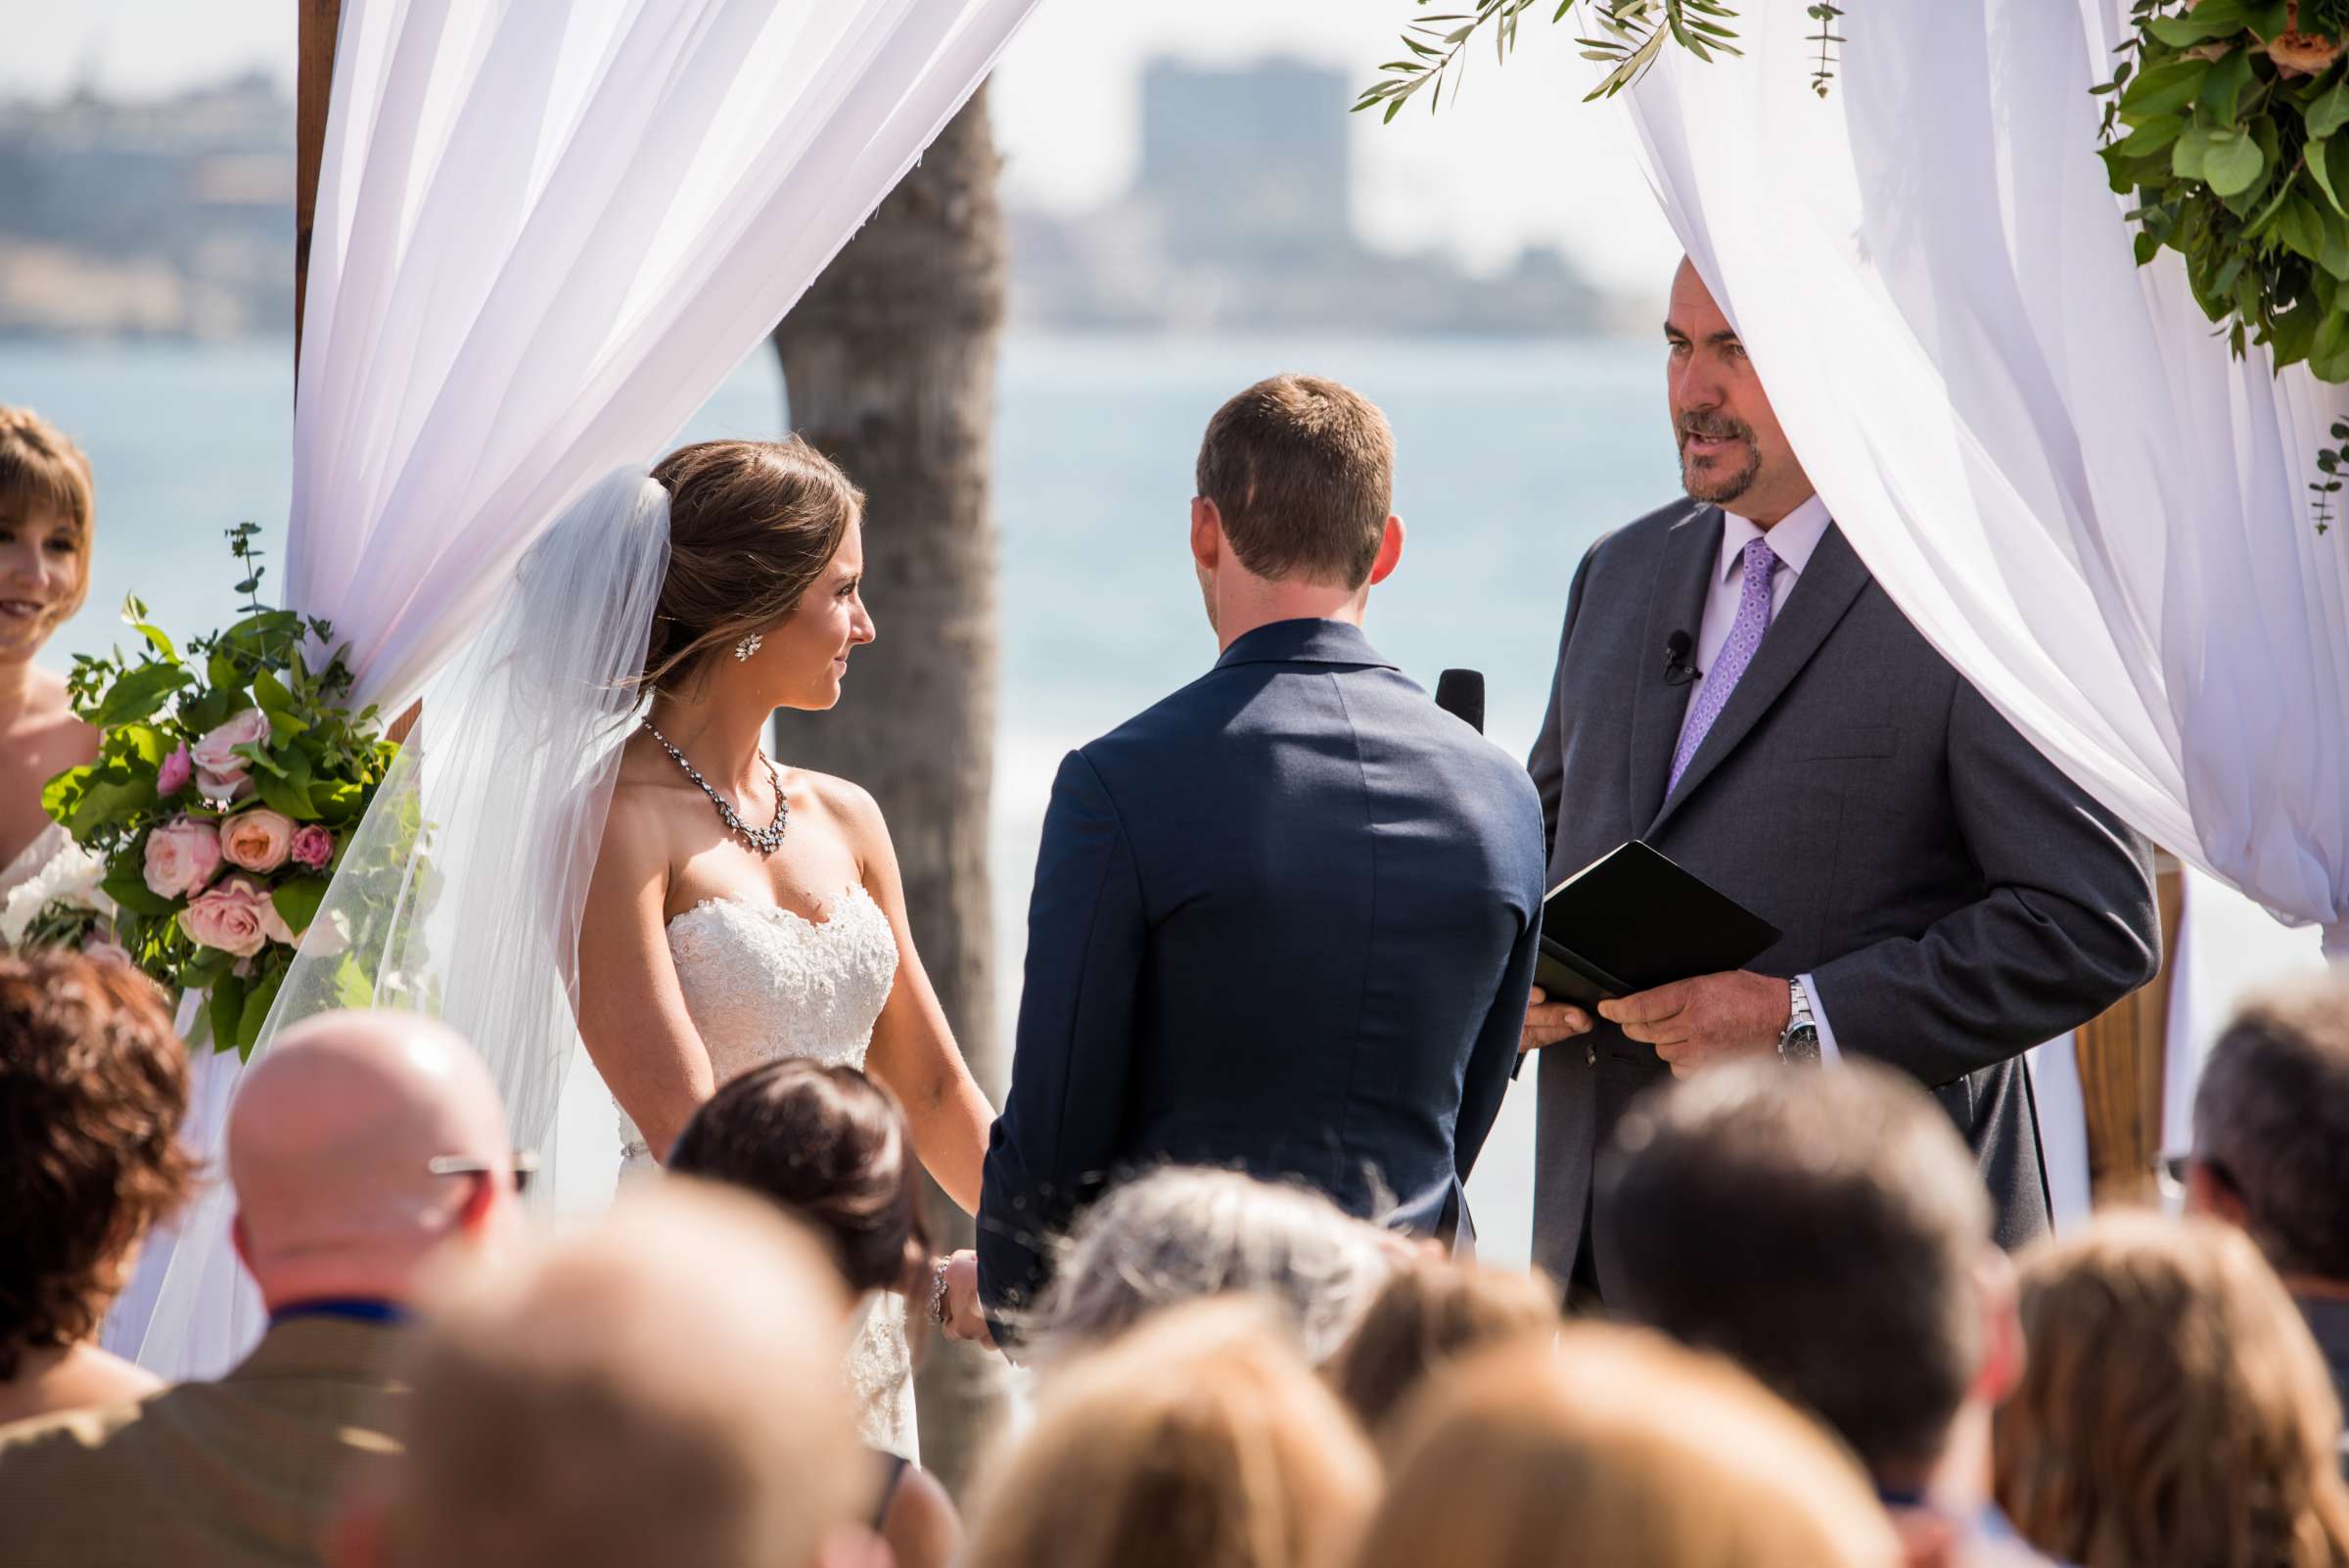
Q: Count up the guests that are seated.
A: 11